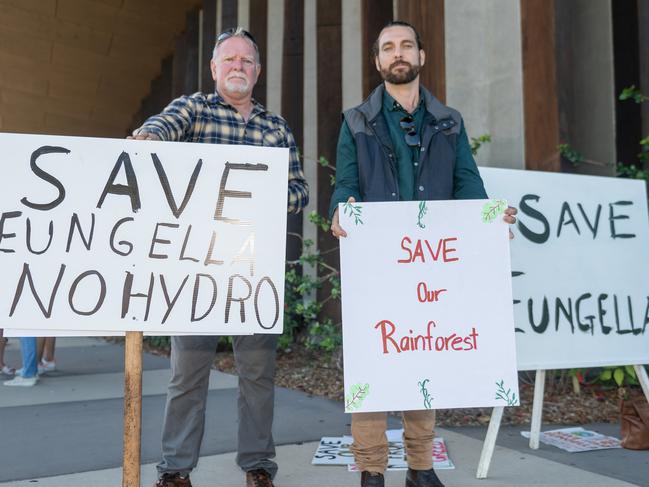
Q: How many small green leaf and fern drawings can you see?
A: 6